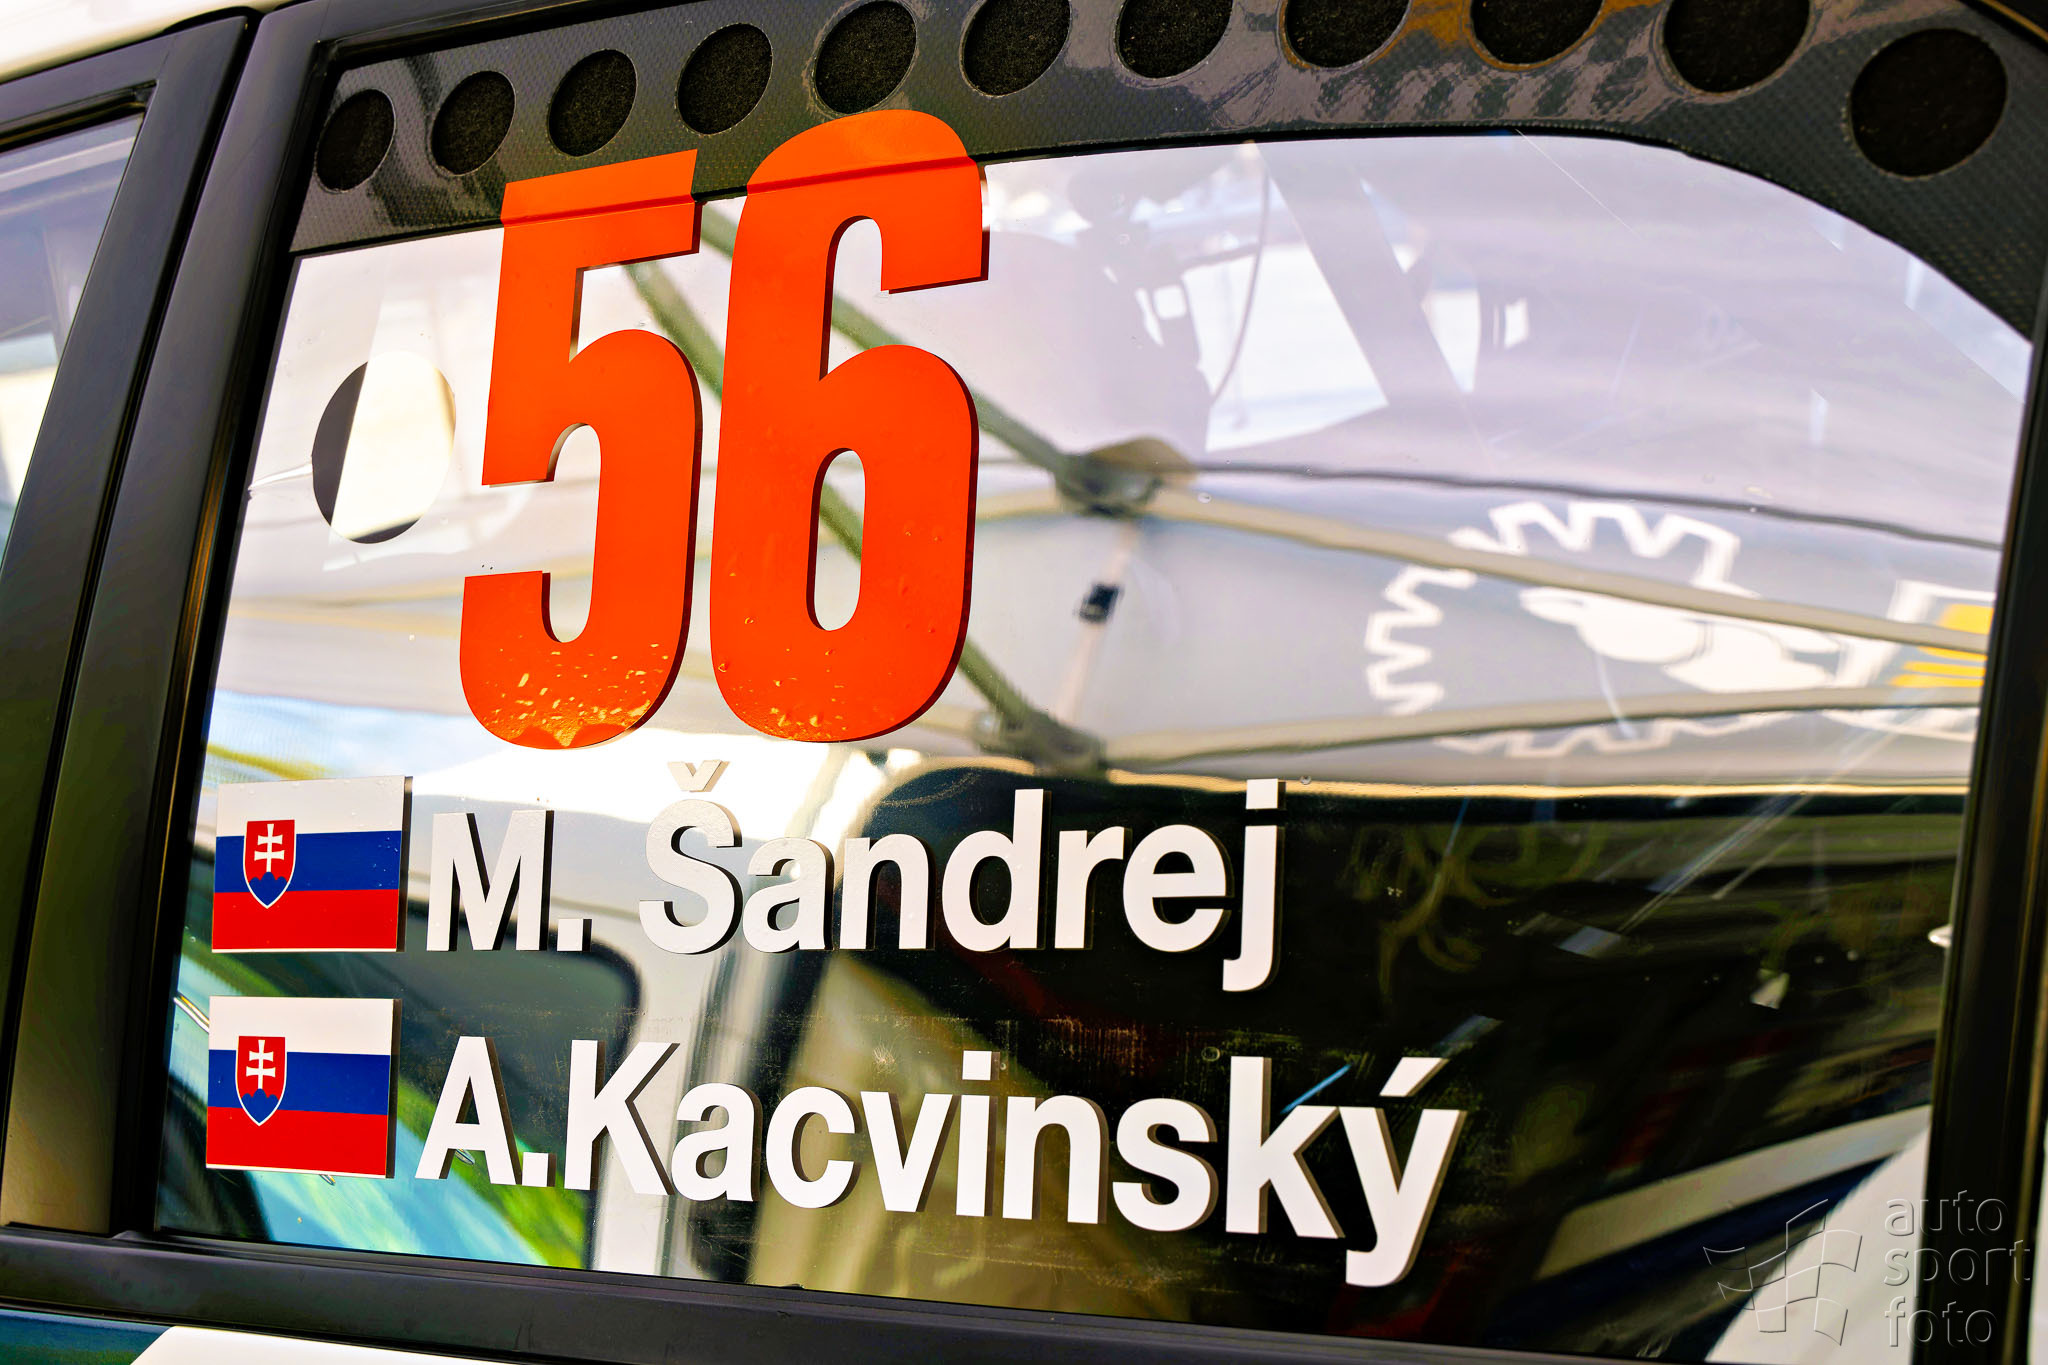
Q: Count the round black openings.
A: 11